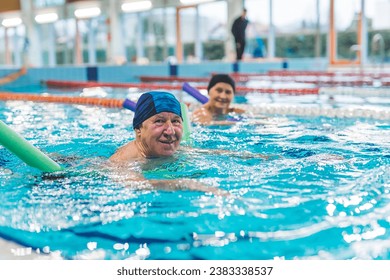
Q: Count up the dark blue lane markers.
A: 4